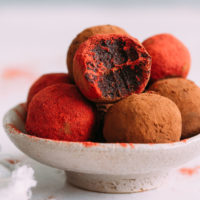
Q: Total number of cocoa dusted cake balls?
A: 3